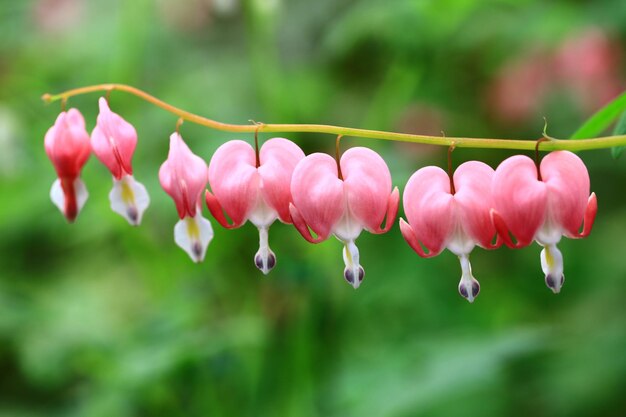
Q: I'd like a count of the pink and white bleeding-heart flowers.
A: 7